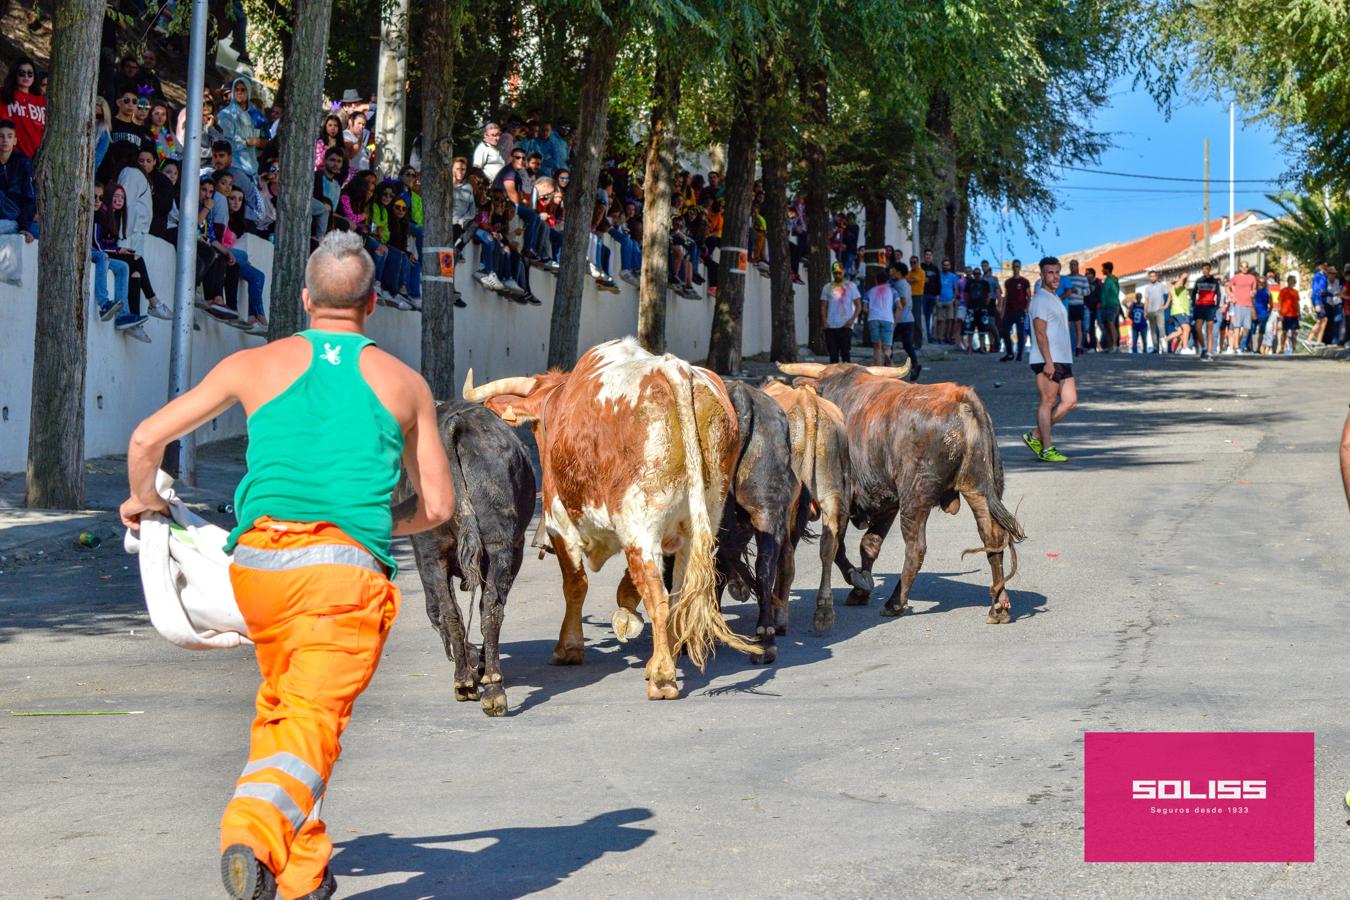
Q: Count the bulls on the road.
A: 5